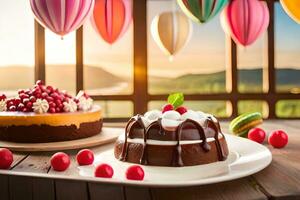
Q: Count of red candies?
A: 7